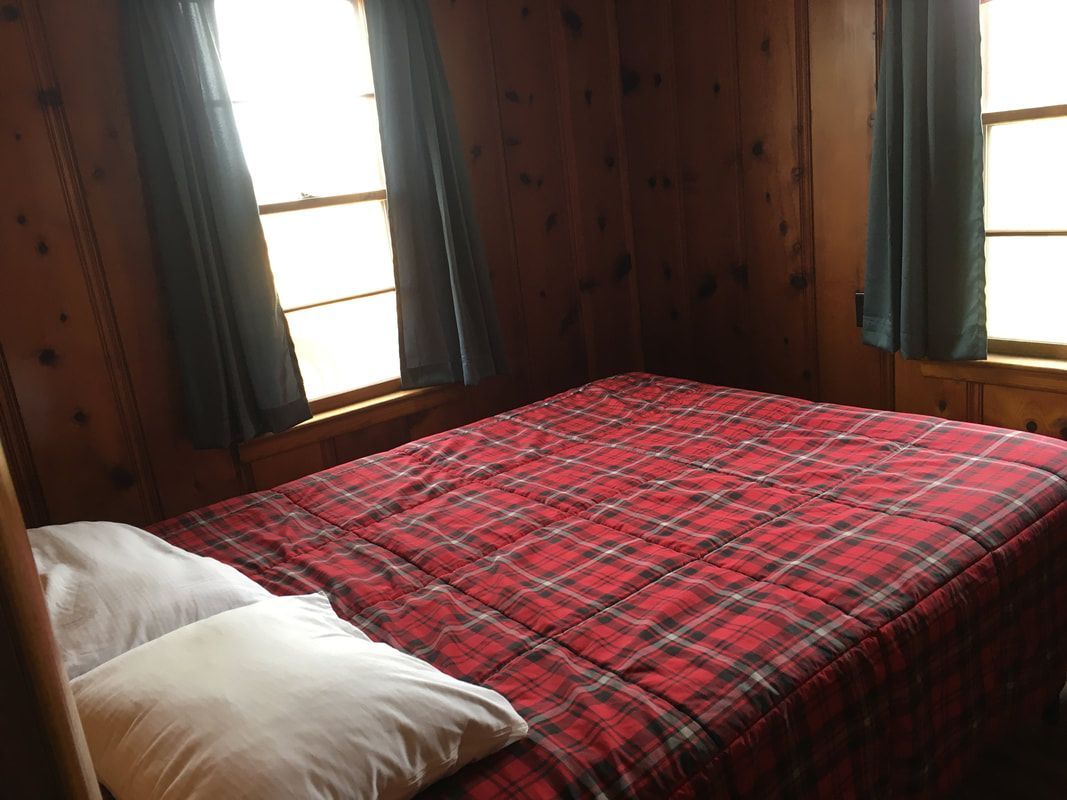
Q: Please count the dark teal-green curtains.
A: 3